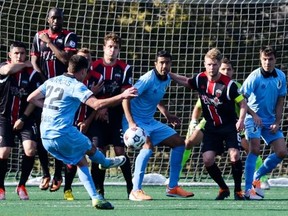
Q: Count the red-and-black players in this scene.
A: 5